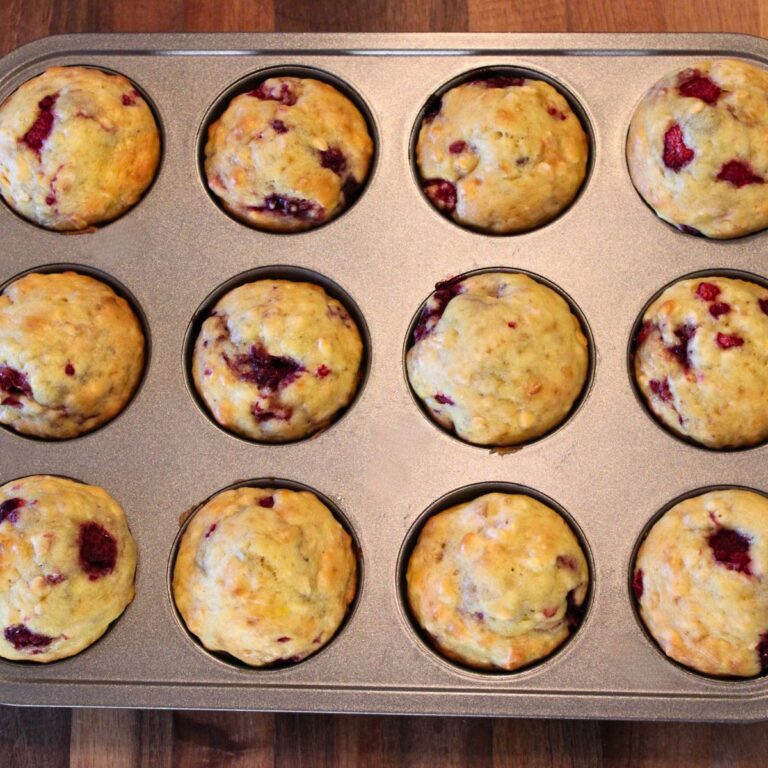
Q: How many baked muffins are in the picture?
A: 12